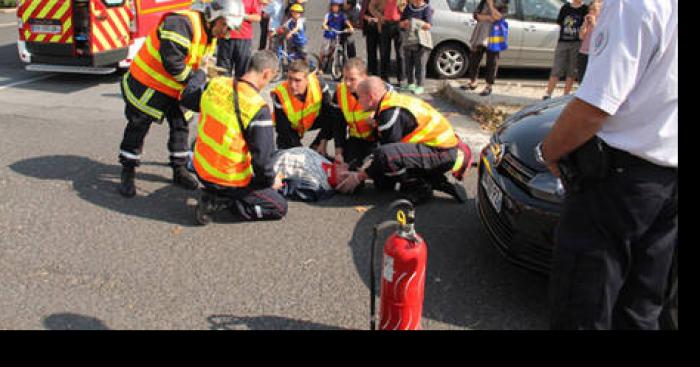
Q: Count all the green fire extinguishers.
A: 0